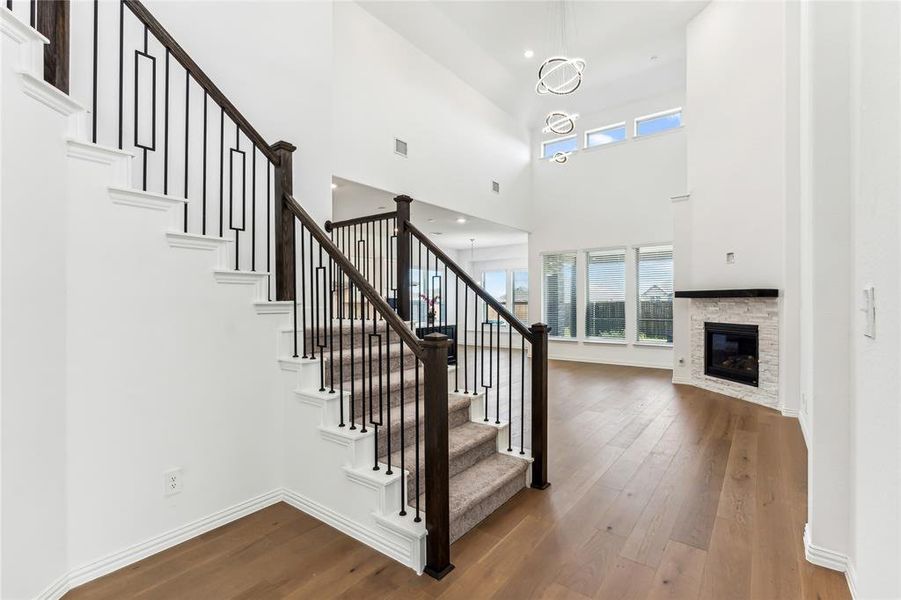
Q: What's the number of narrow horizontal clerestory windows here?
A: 3